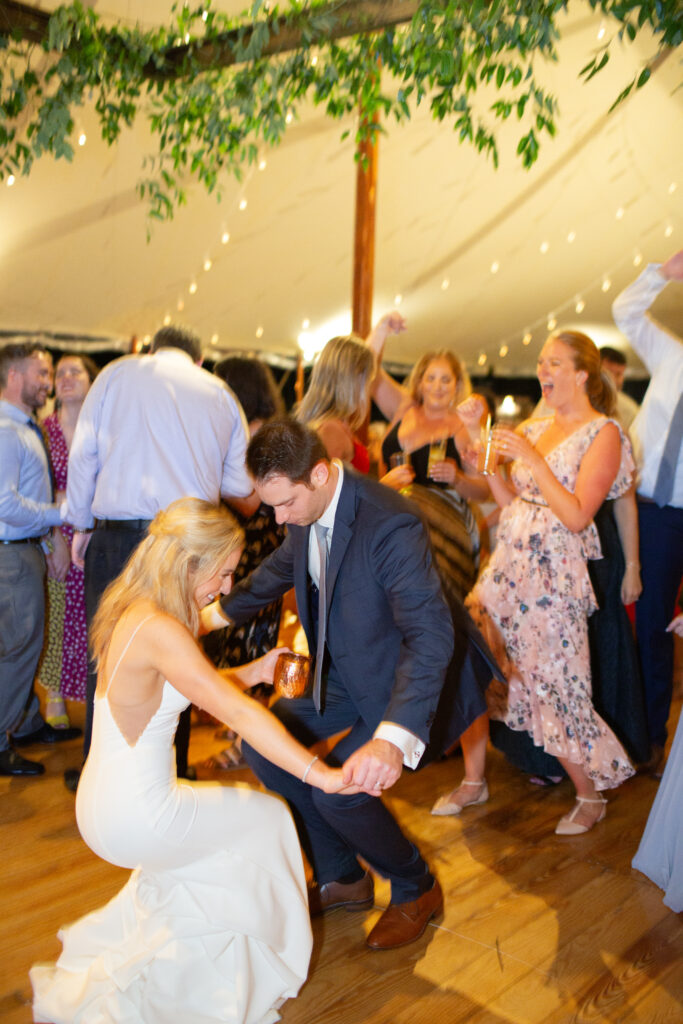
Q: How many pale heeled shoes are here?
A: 2